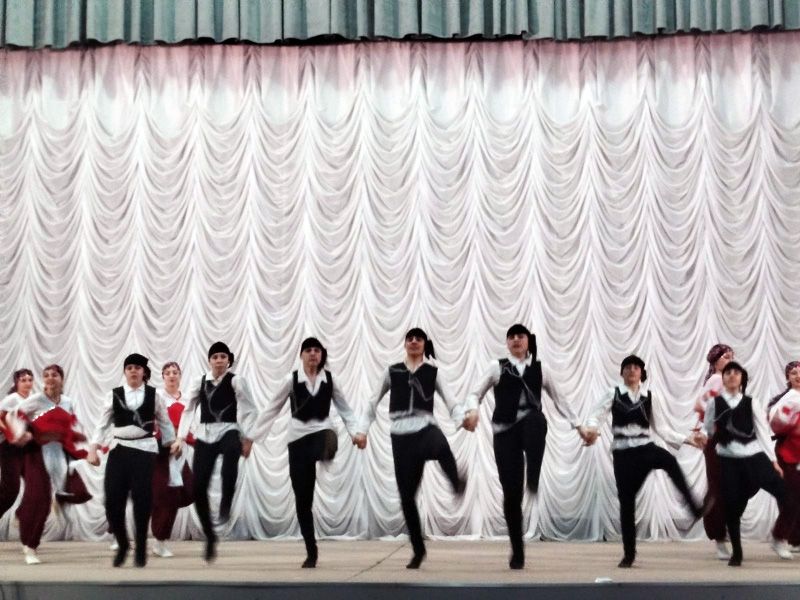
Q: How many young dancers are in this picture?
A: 12